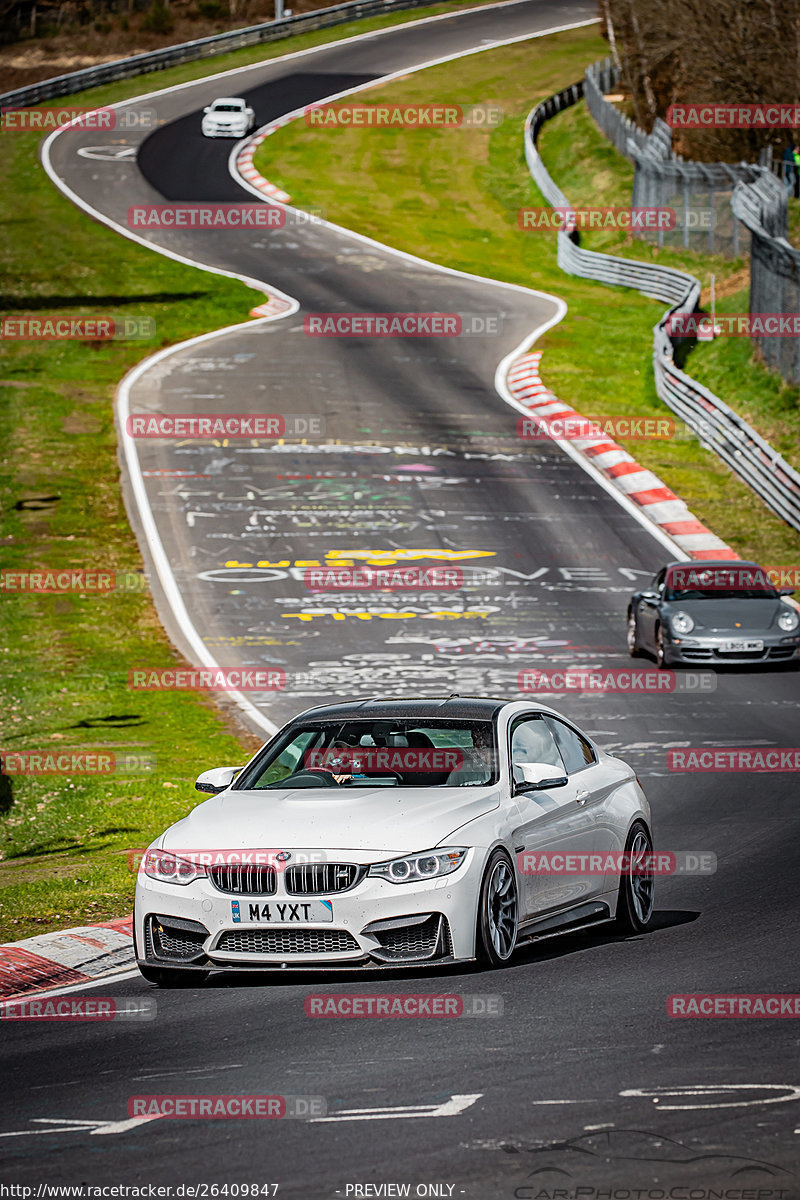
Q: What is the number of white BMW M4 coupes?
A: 1